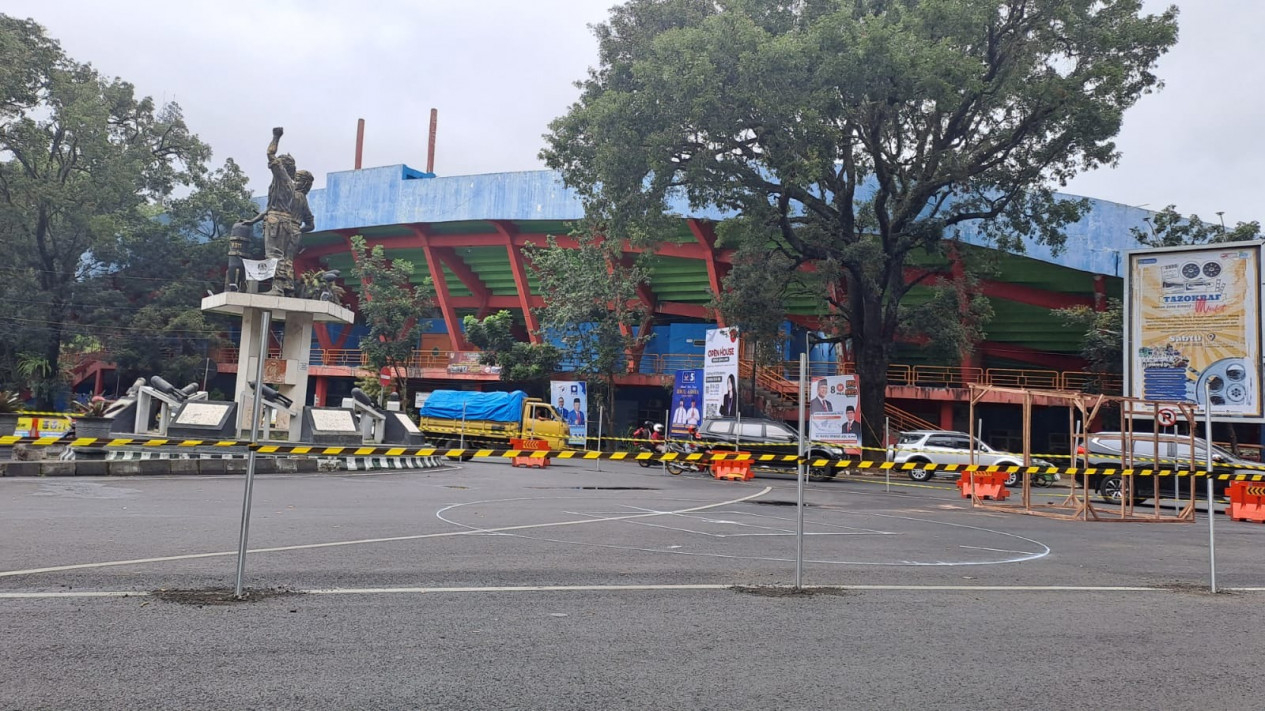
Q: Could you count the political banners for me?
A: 3